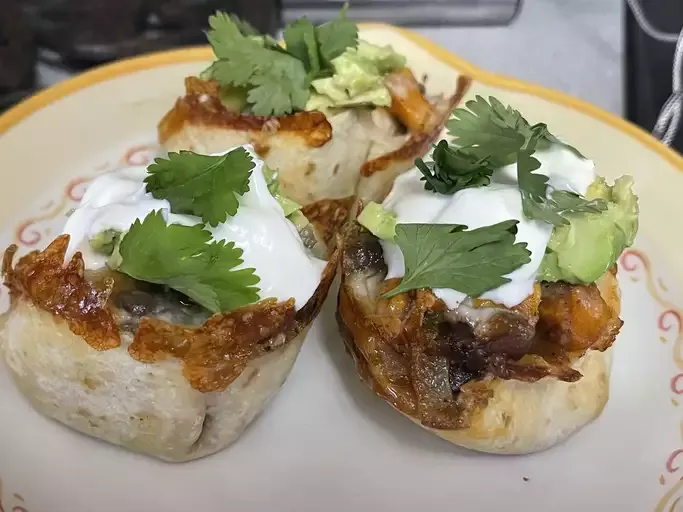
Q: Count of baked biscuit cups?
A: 3